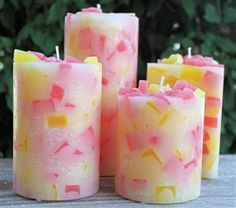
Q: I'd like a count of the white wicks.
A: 4